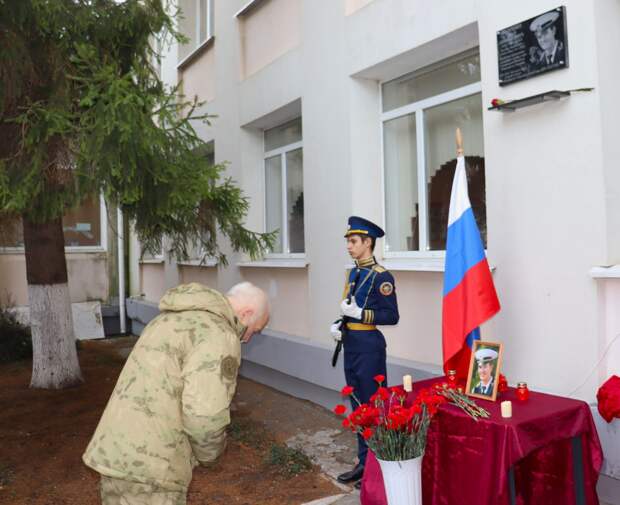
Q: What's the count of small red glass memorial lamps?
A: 2